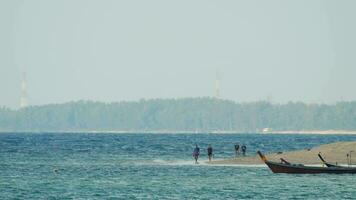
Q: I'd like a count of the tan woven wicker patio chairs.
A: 0